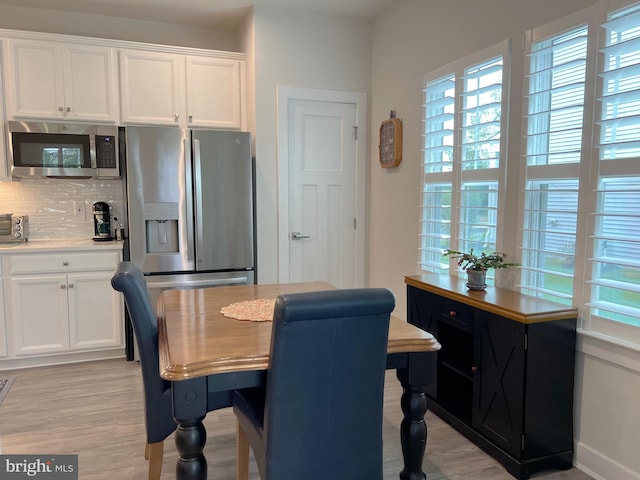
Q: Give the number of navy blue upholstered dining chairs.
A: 2